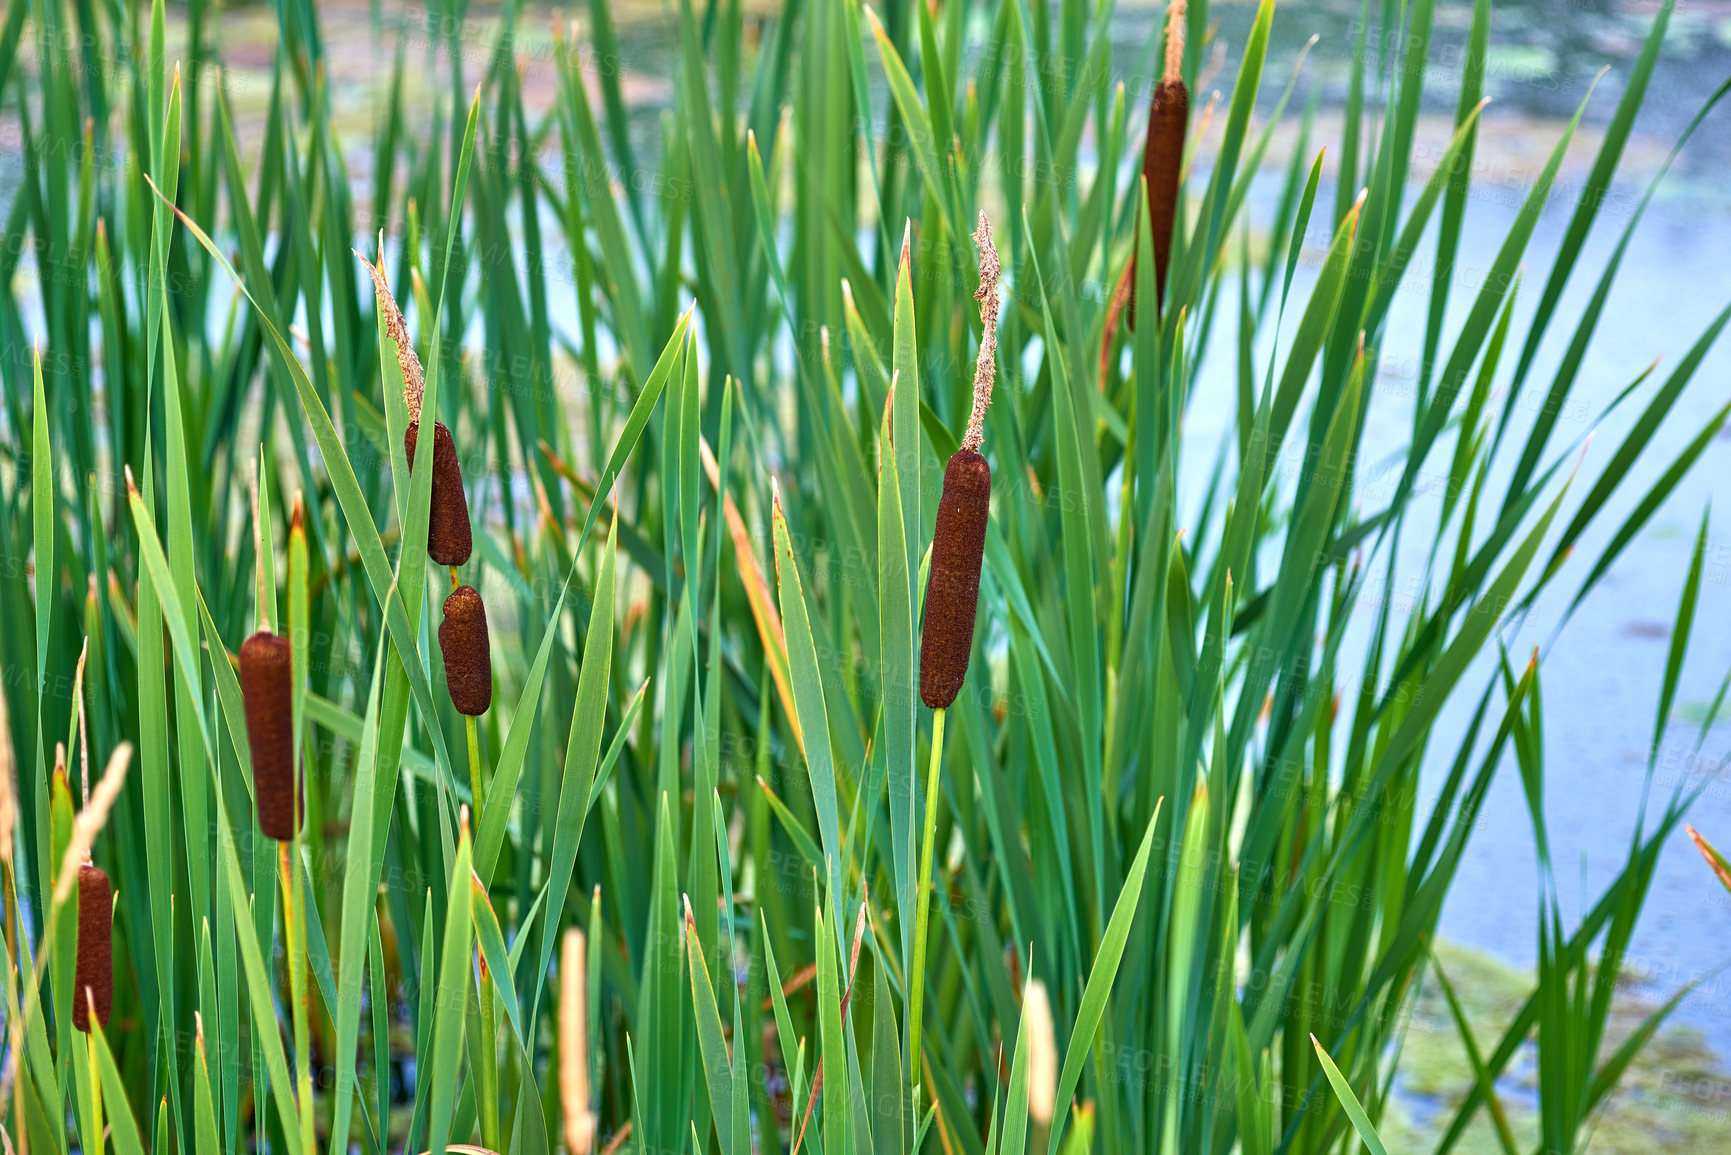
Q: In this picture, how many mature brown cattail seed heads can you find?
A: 6